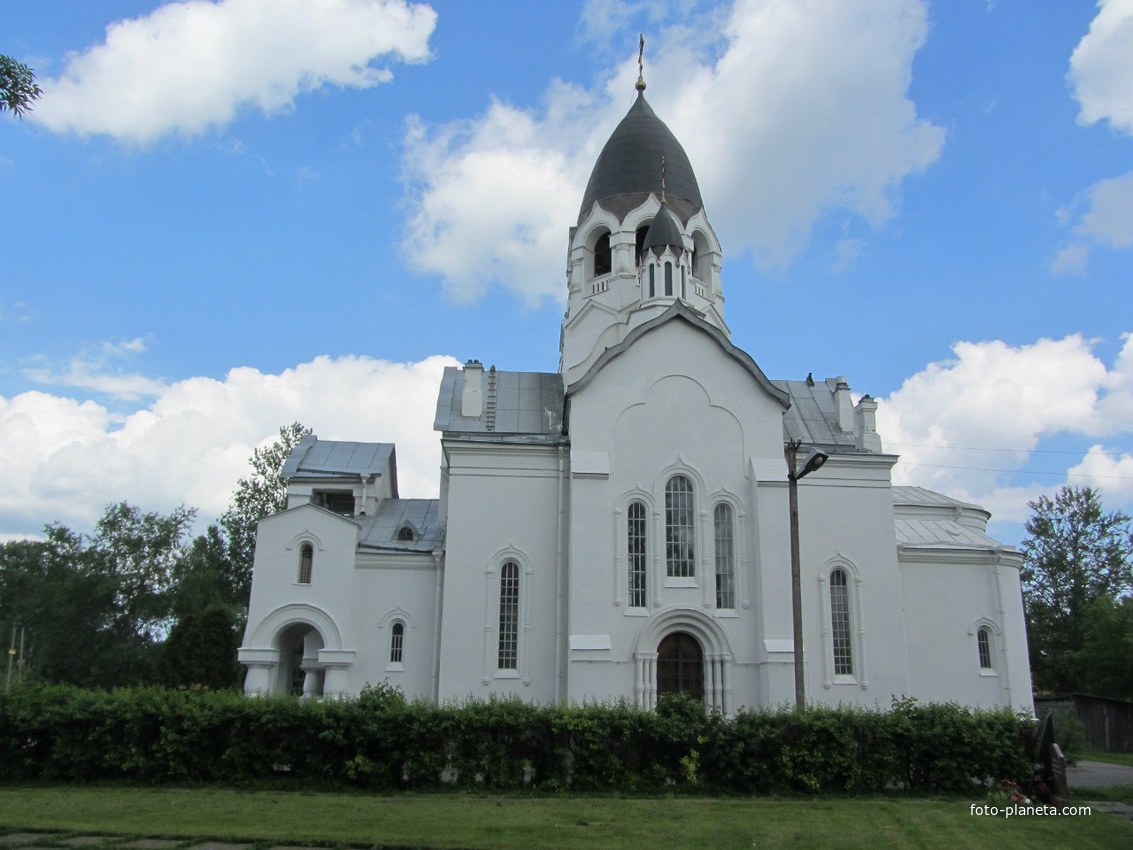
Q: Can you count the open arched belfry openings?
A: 3